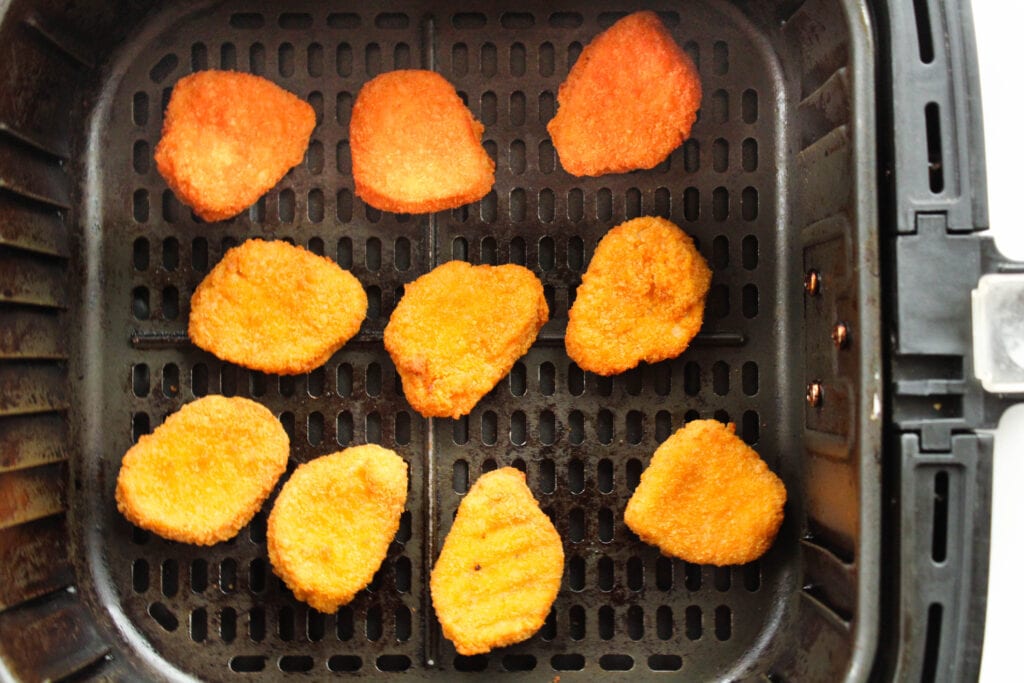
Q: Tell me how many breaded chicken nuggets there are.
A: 10